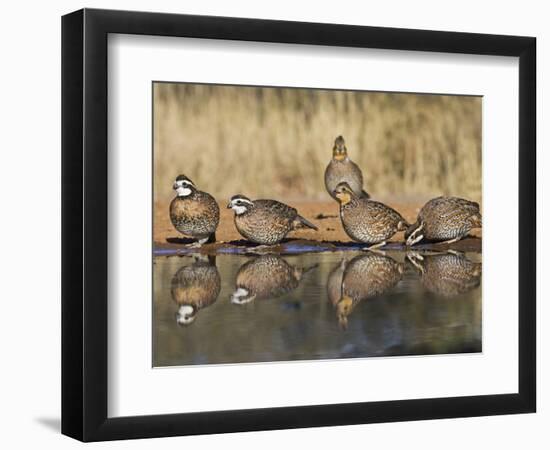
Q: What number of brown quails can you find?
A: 5